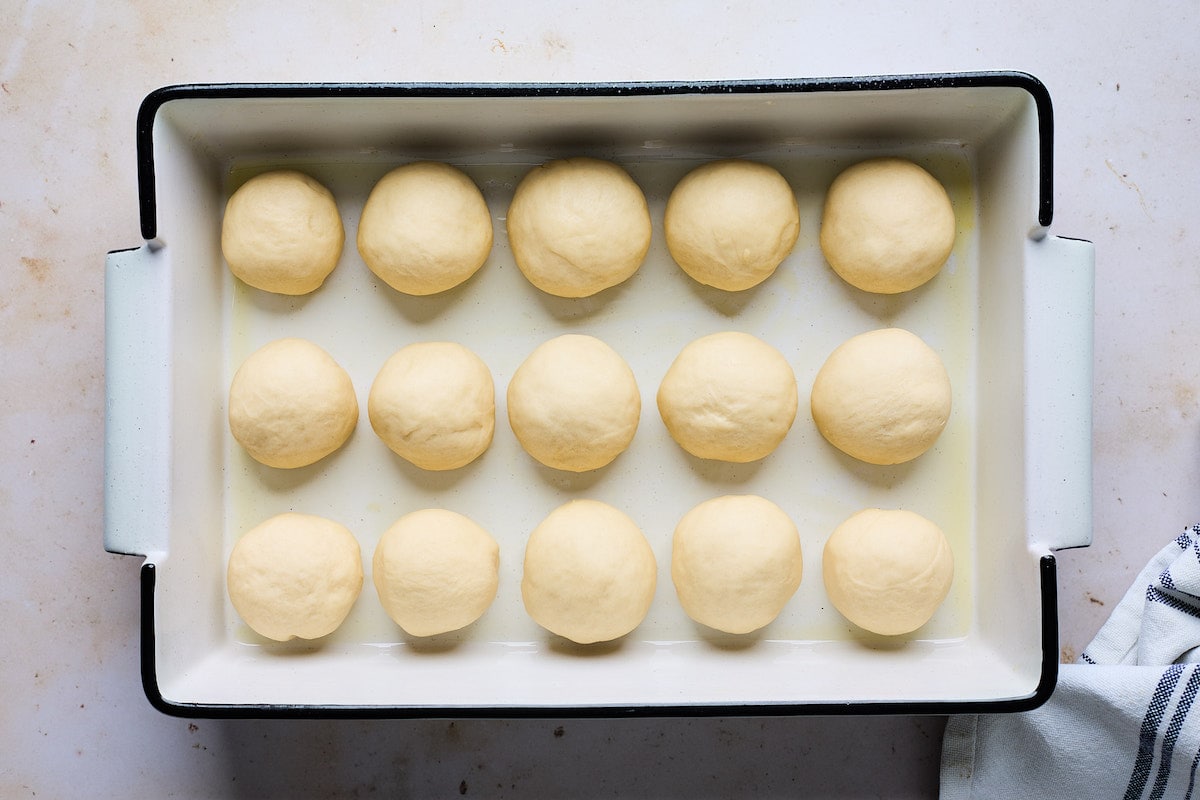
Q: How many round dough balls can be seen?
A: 15